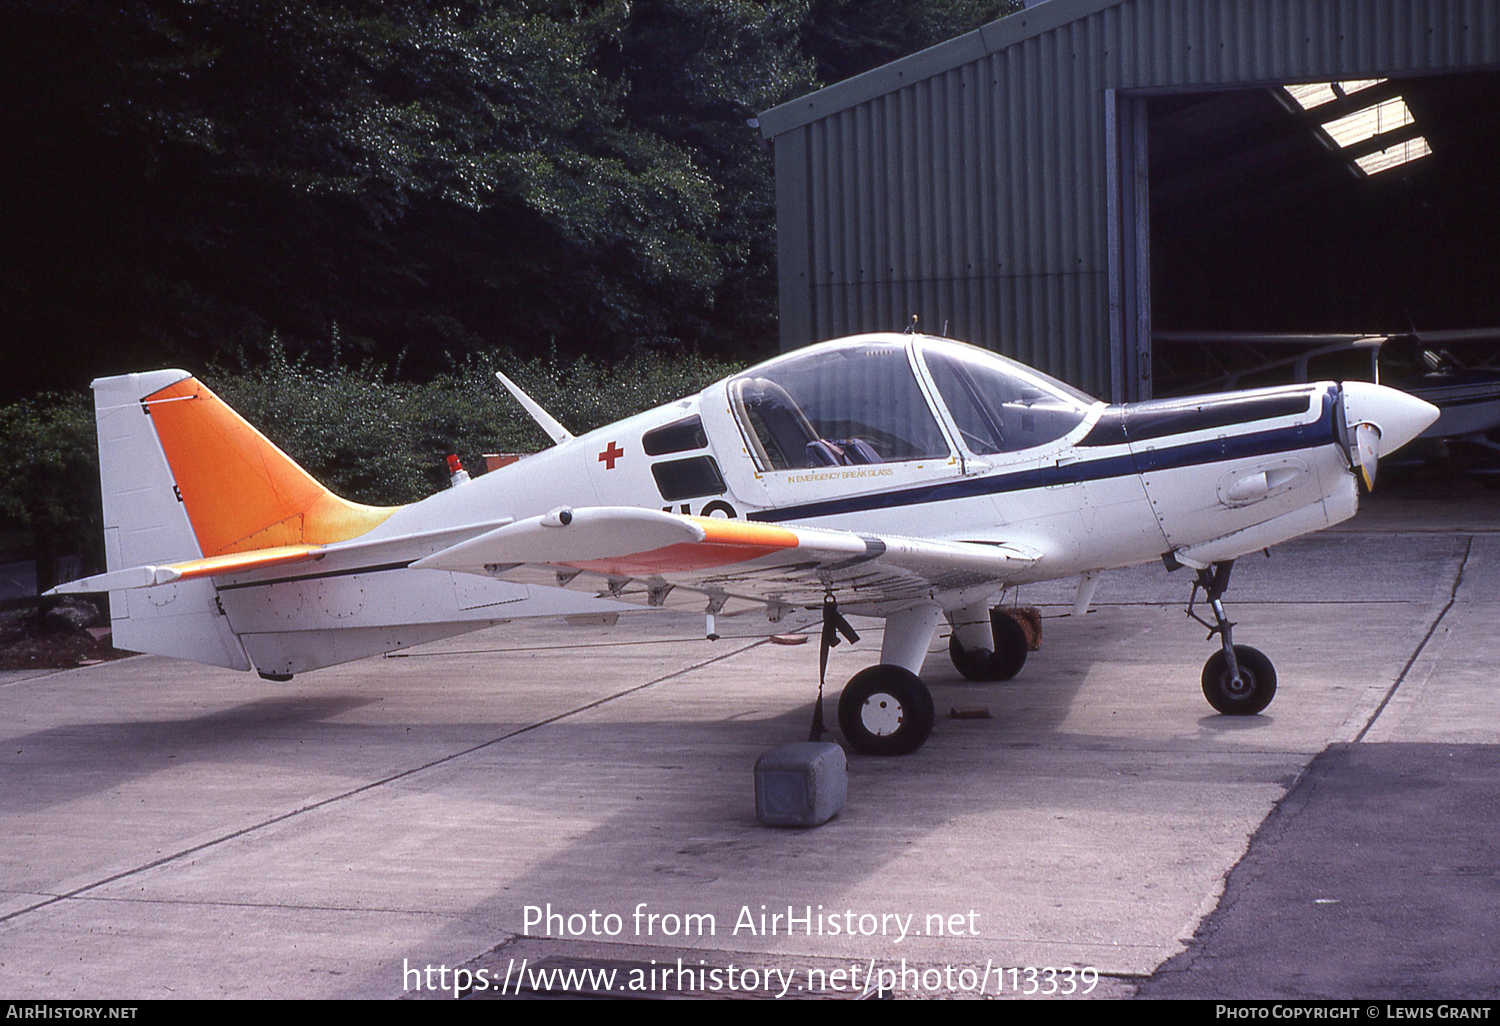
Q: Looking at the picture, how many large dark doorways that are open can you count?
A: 1